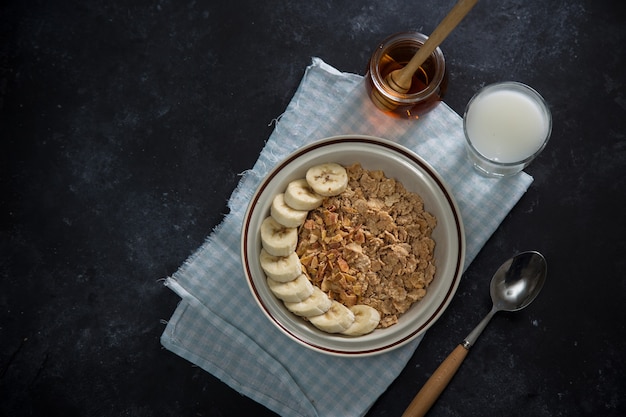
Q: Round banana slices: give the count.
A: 9